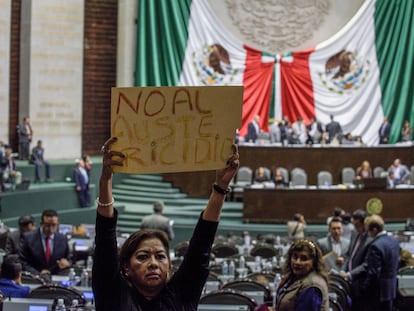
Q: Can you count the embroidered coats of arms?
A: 2